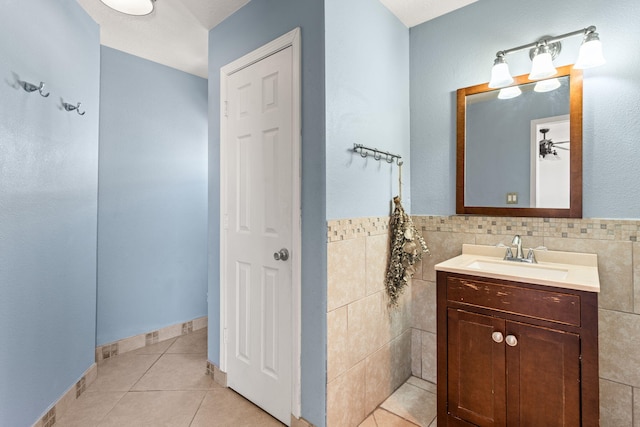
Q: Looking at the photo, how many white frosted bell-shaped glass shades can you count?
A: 3